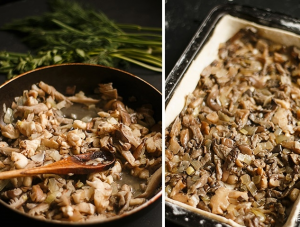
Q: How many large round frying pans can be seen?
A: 1